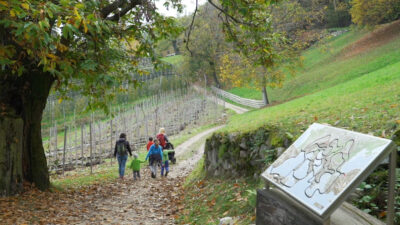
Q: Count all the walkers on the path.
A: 6